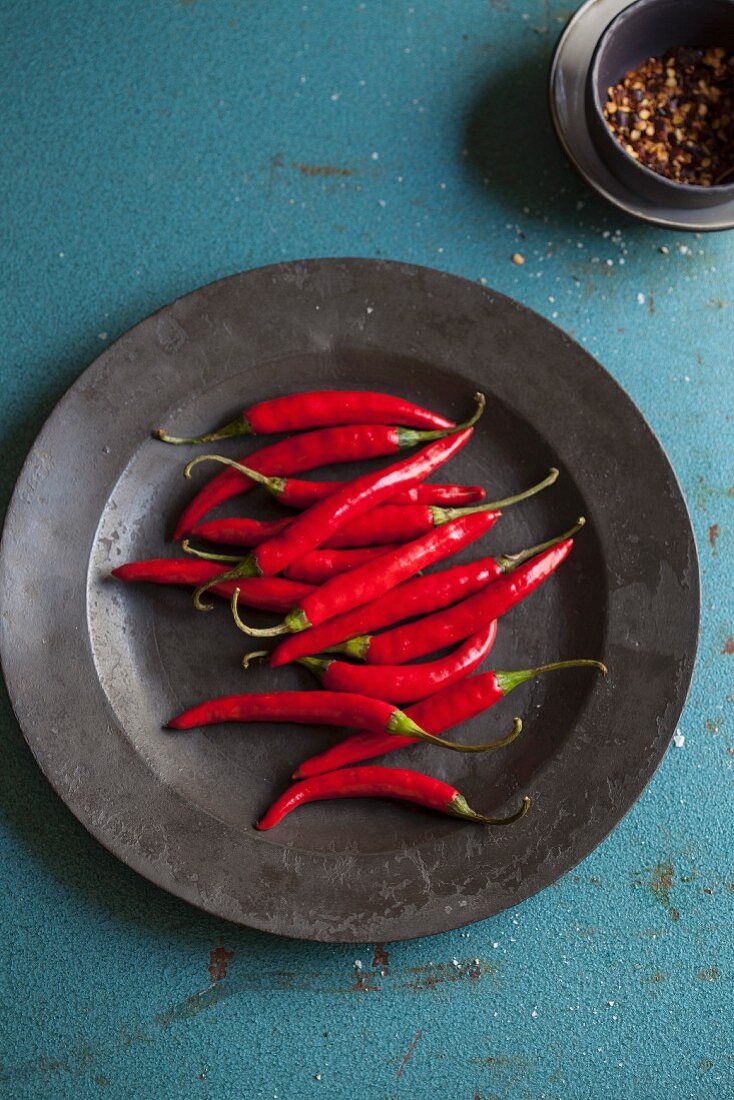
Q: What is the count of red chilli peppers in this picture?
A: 14